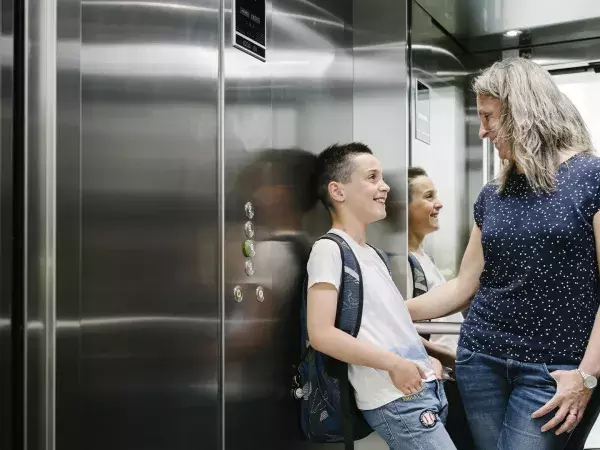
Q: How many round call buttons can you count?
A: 6